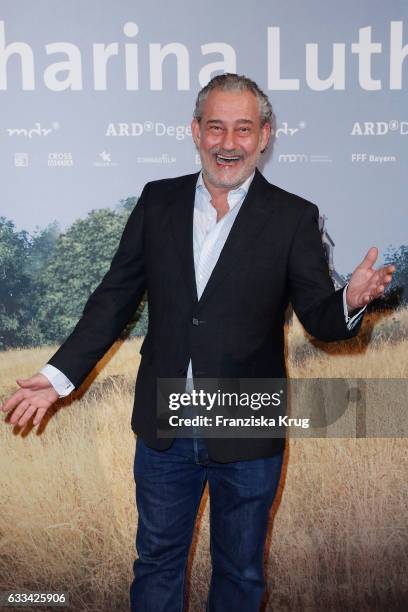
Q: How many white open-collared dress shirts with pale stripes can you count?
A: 1